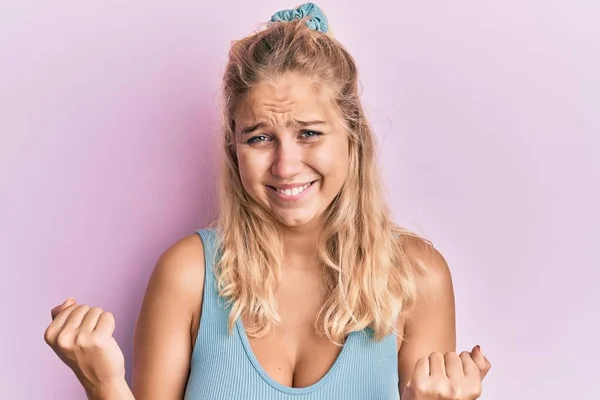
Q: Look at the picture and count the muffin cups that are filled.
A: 0